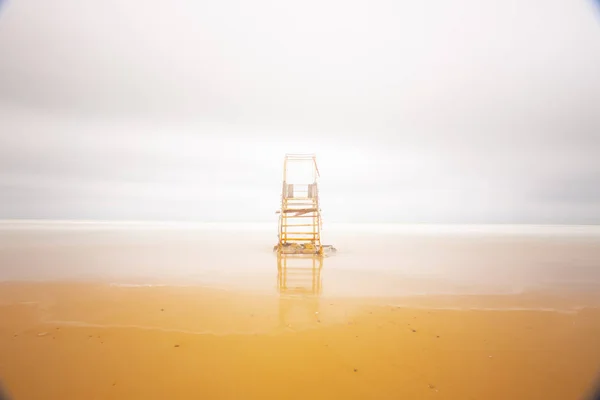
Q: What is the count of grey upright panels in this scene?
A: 2